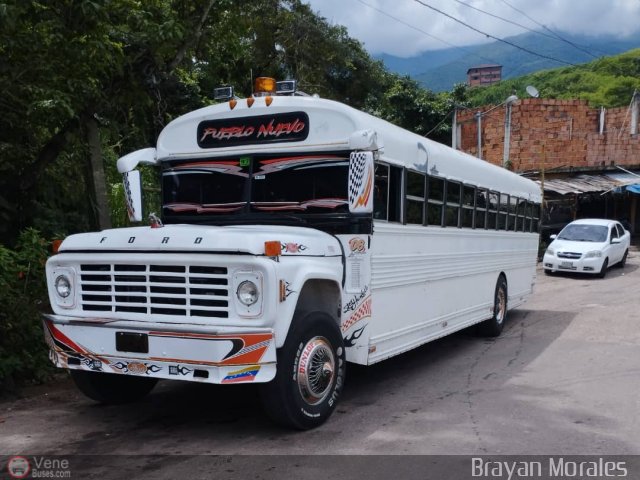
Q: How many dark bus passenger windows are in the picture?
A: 11